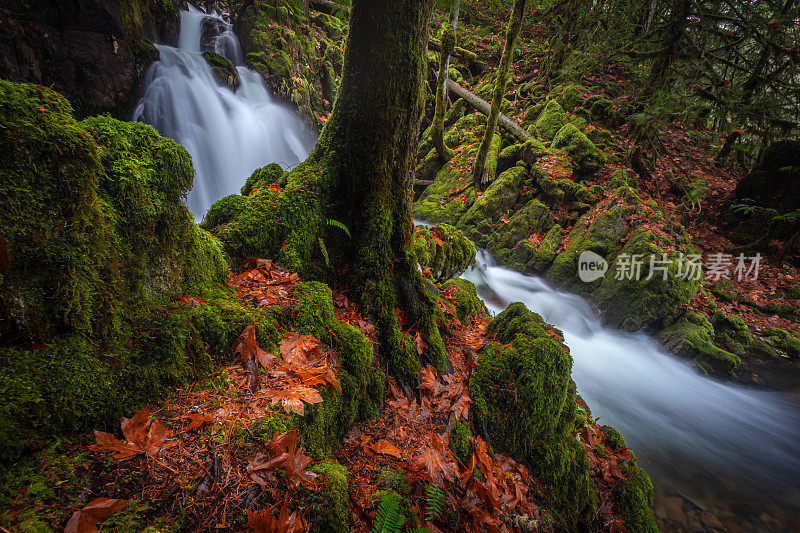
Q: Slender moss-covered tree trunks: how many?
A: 2